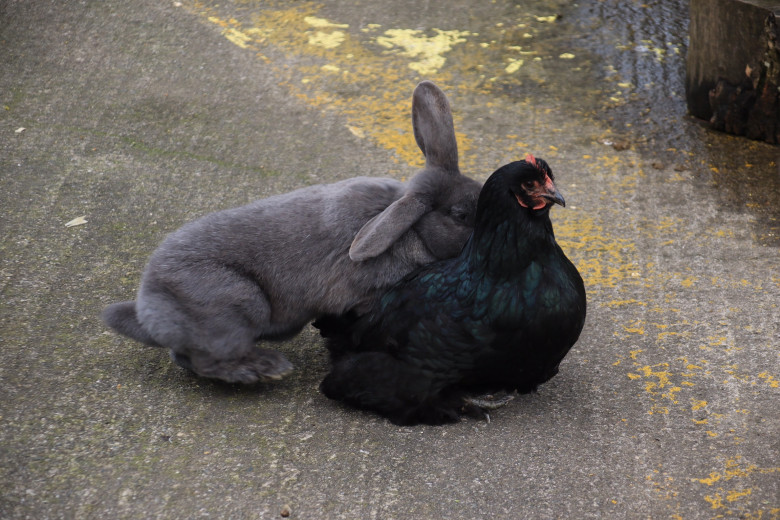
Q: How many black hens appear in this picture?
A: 1